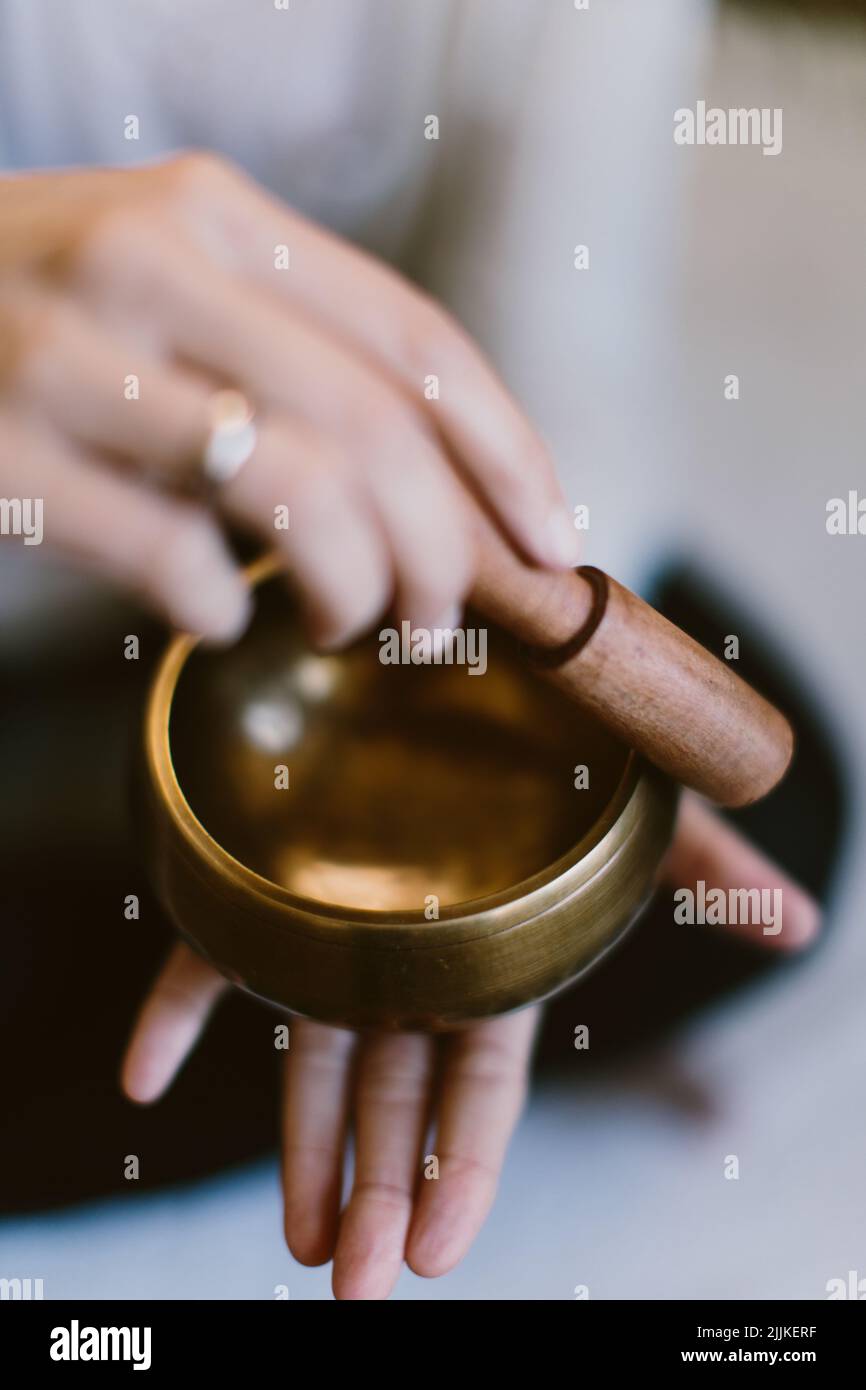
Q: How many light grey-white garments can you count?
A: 1